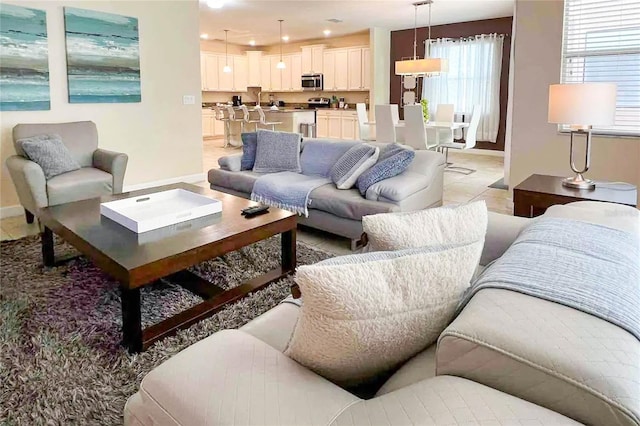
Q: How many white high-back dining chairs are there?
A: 6